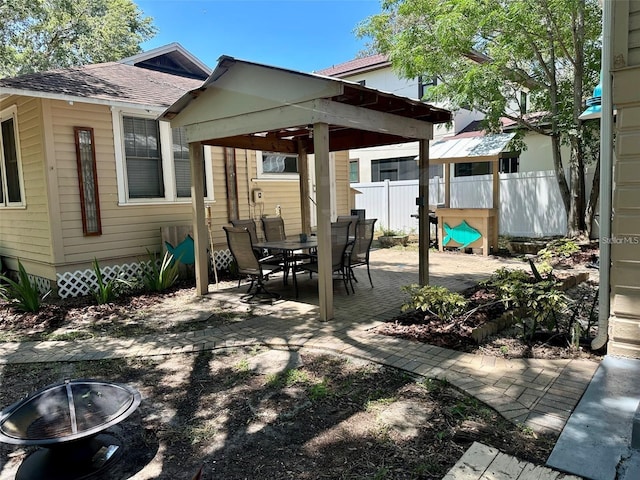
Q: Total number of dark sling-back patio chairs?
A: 6